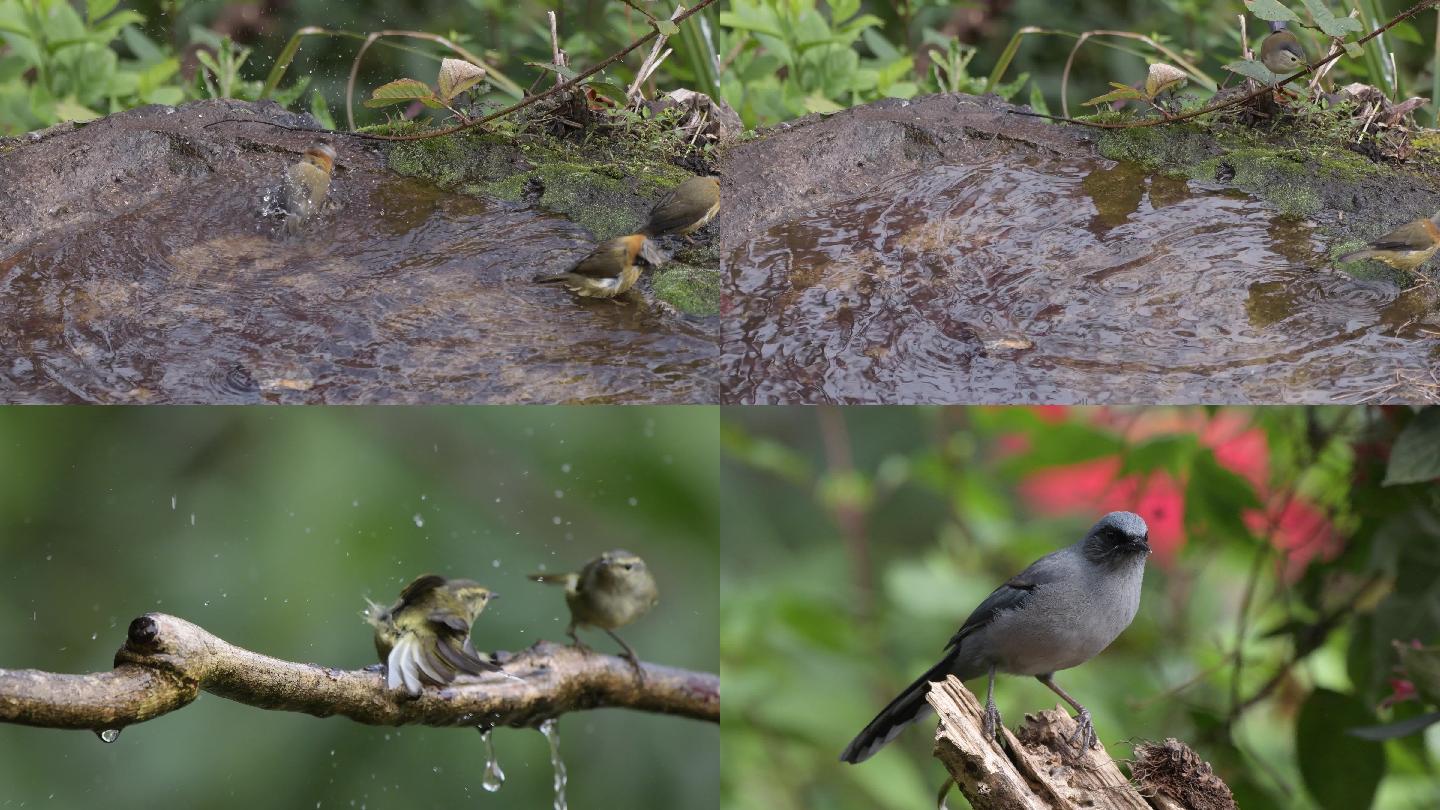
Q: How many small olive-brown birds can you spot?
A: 7